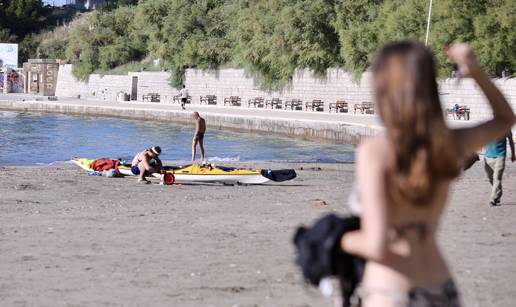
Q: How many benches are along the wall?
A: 11